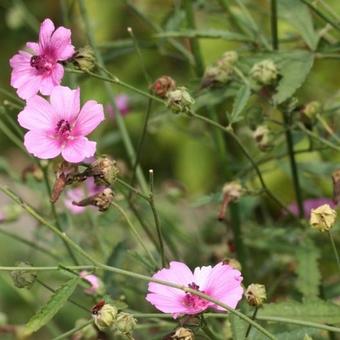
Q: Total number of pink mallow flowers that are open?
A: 3